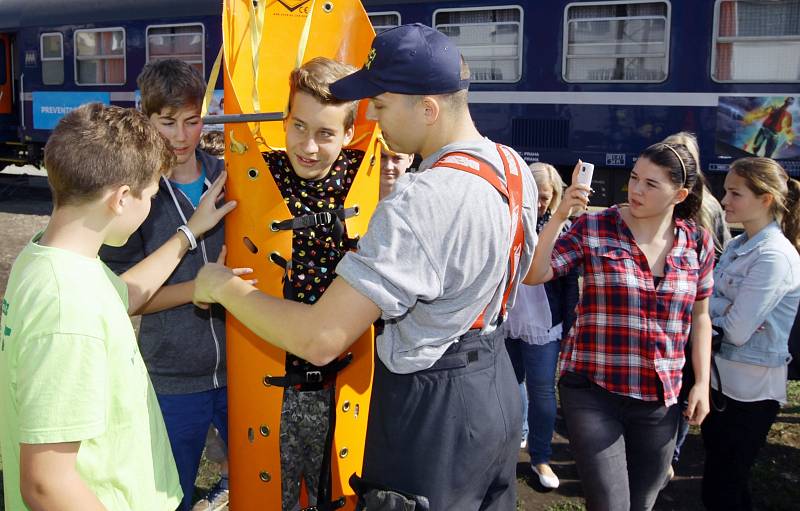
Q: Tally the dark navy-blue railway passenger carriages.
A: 1